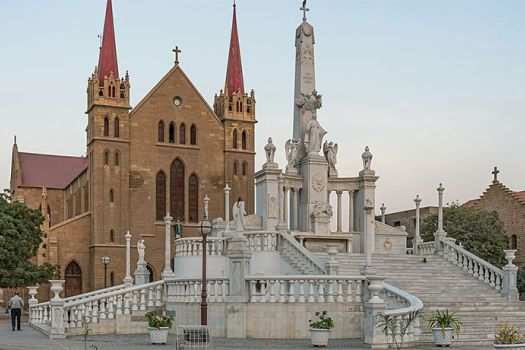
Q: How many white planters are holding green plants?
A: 4